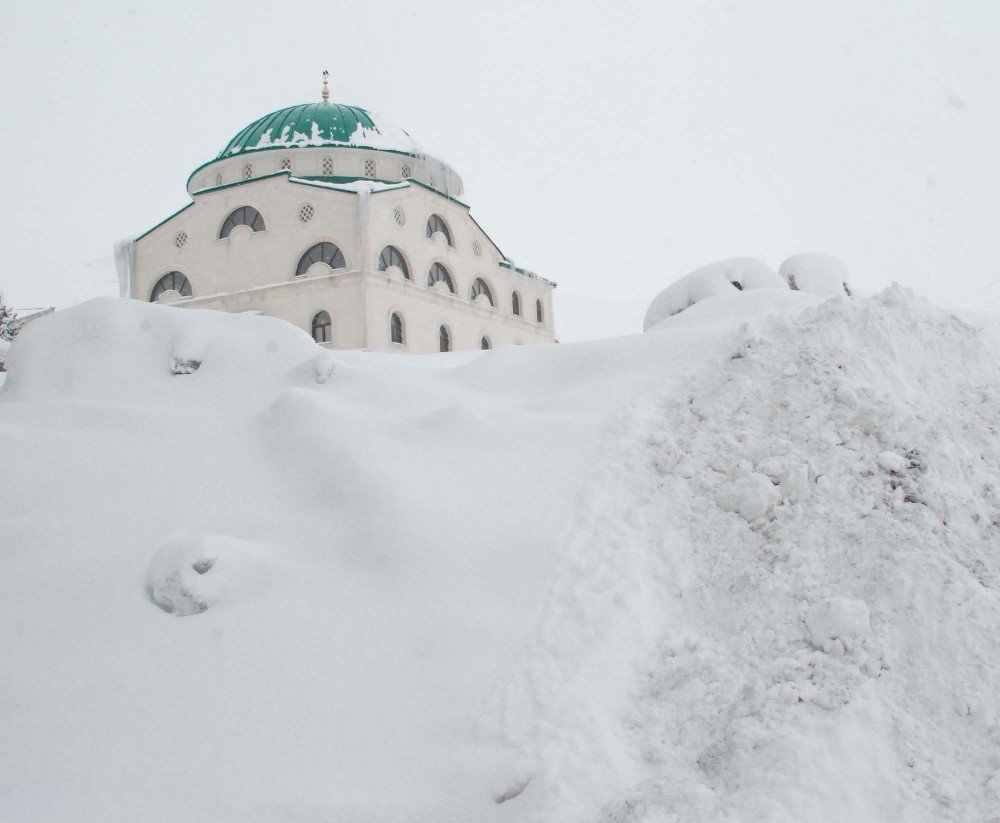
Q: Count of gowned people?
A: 0